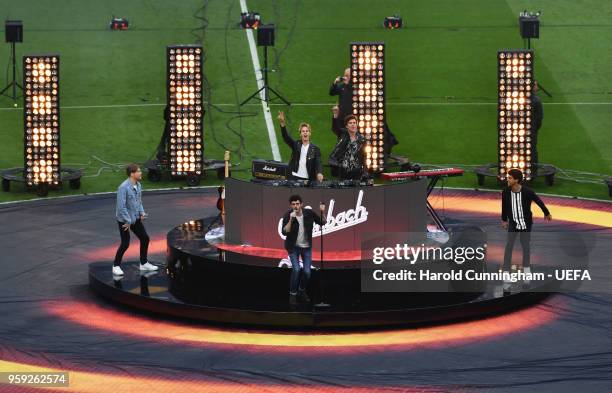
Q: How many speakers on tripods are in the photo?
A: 3